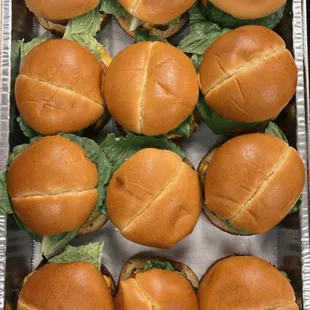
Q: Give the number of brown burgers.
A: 12